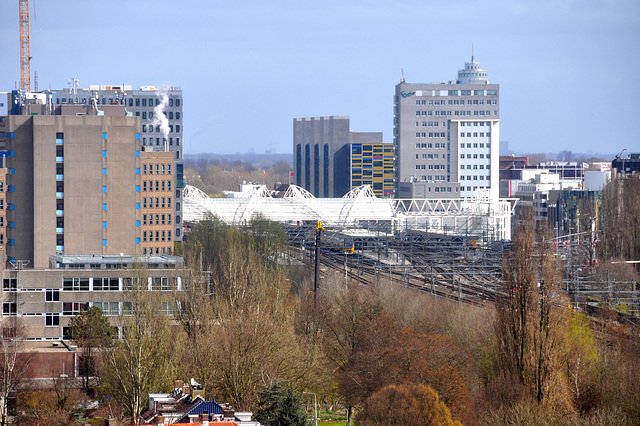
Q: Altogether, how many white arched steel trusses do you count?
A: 4